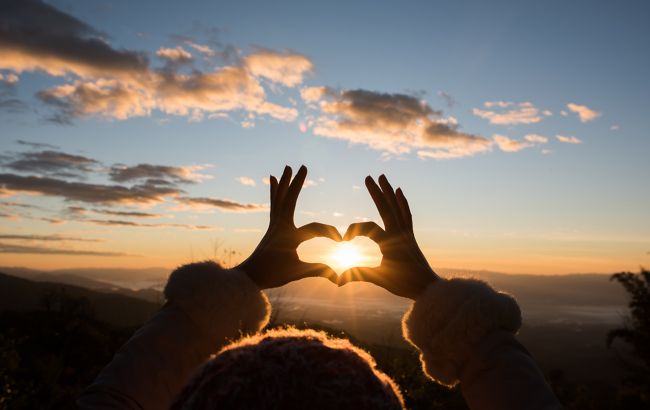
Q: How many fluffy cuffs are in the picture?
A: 2